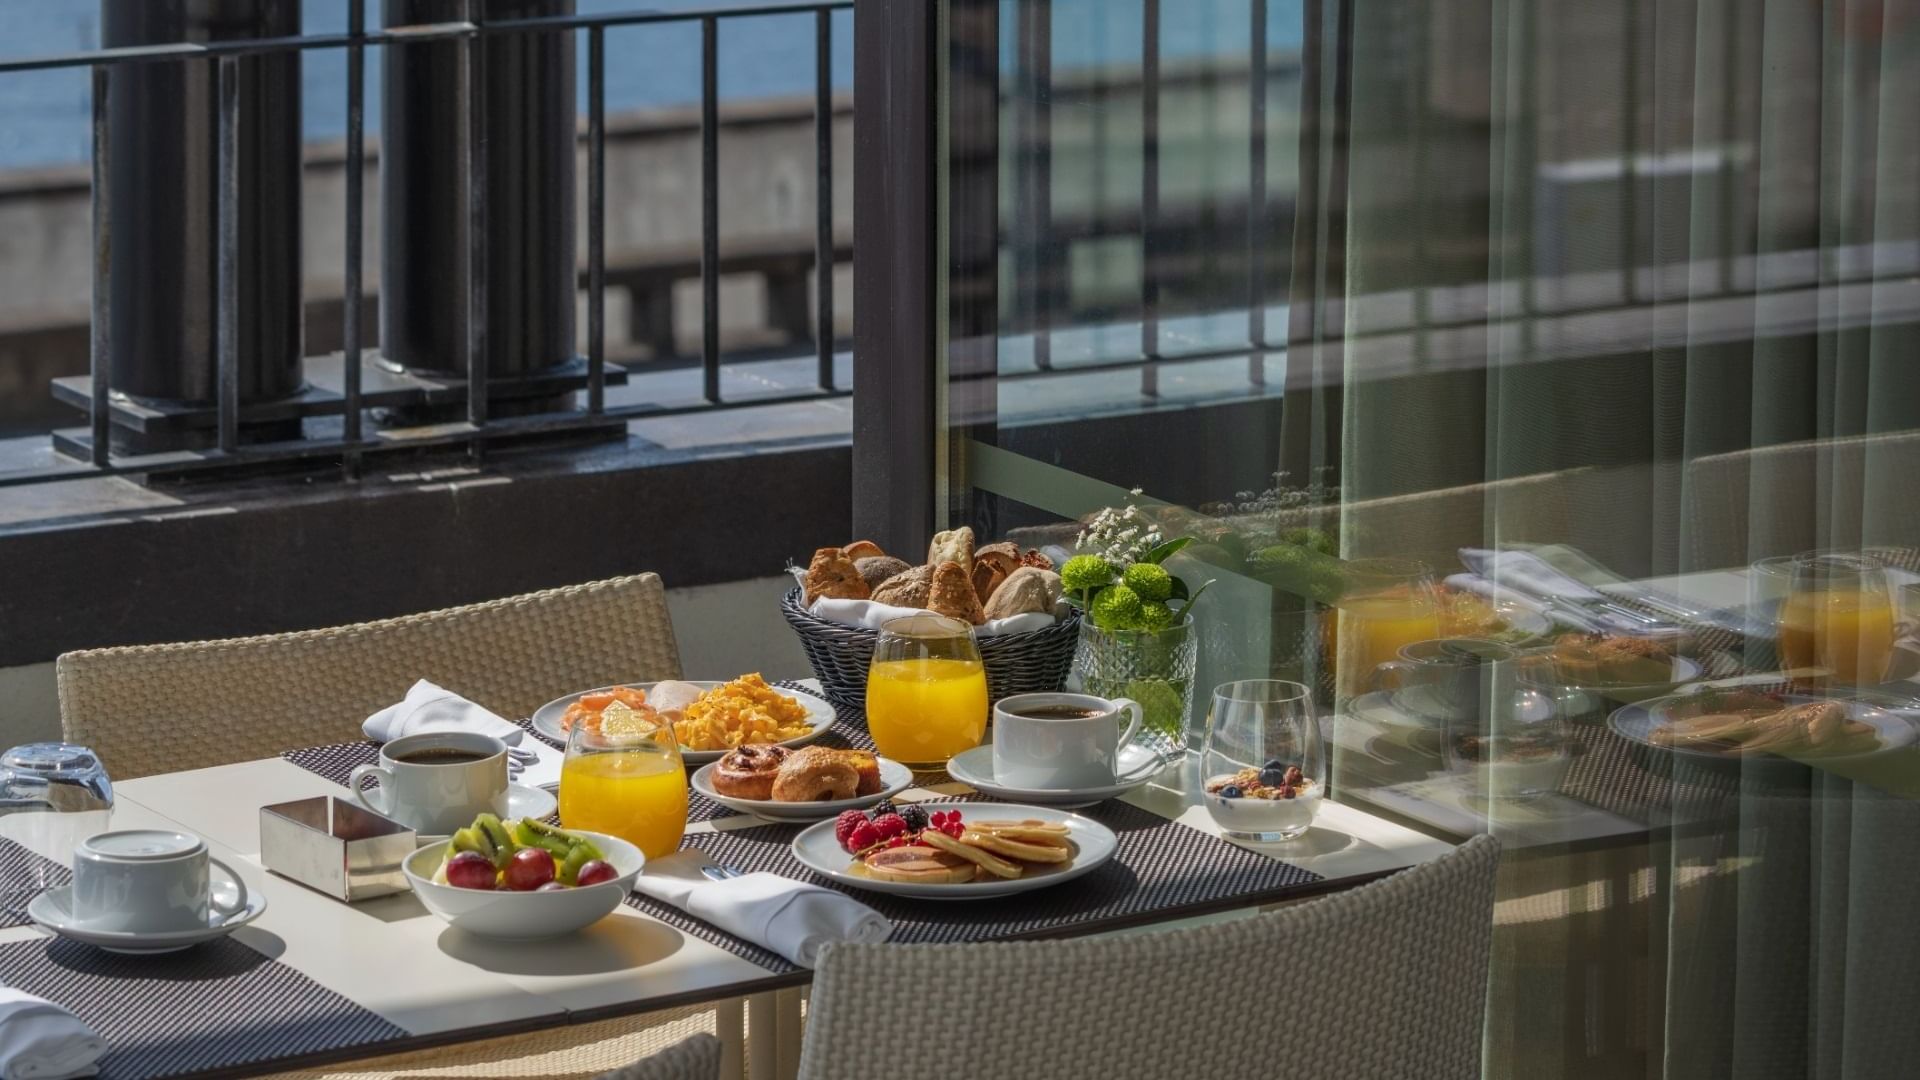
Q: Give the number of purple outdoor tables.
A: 0